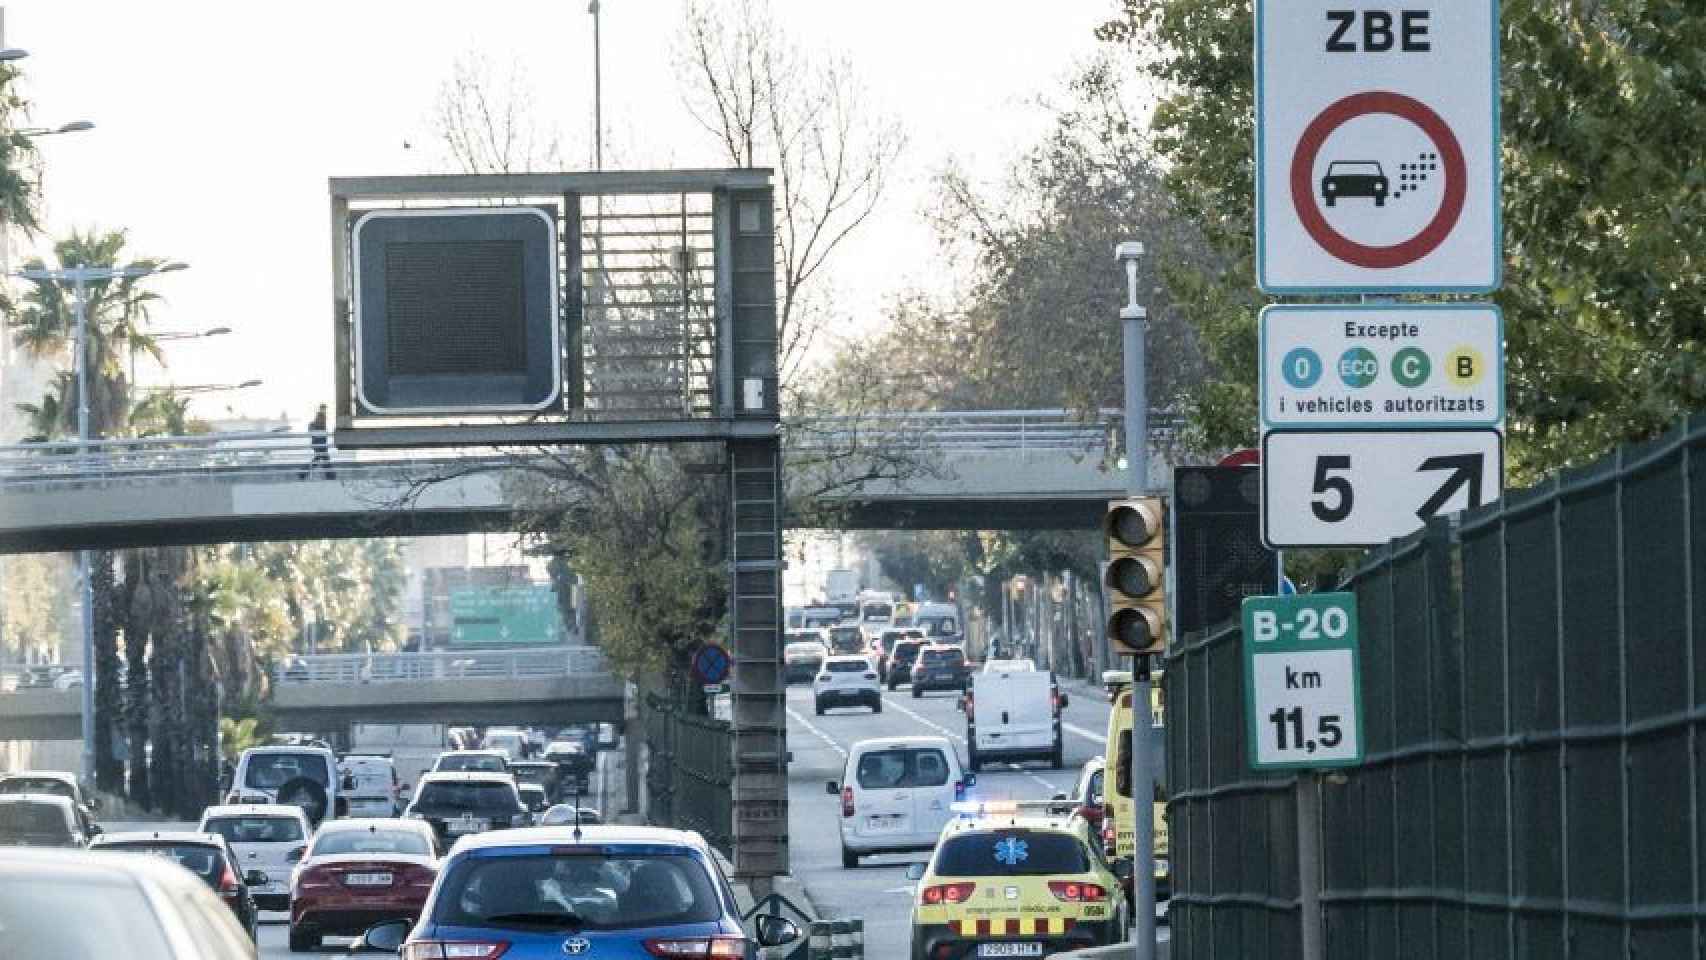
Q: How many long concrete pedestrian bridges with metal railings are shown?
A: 2